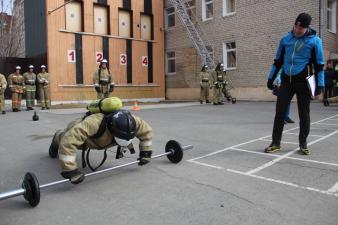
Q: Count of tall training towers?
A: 1